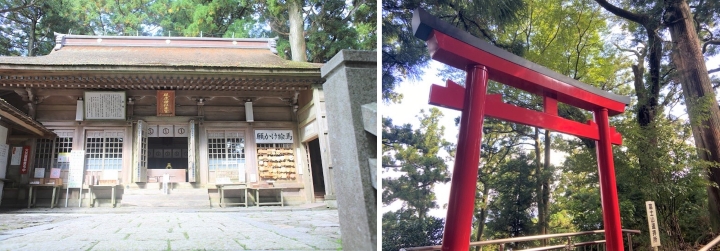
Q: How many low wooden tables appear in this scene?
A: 4